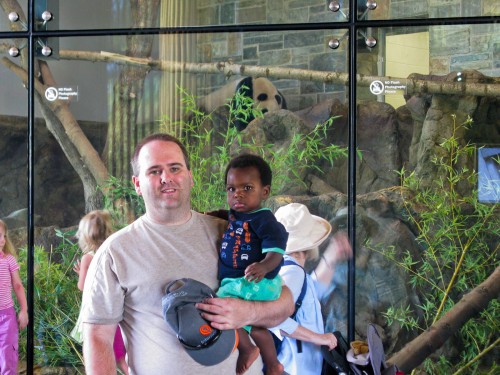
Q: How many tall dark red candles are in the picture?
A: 0